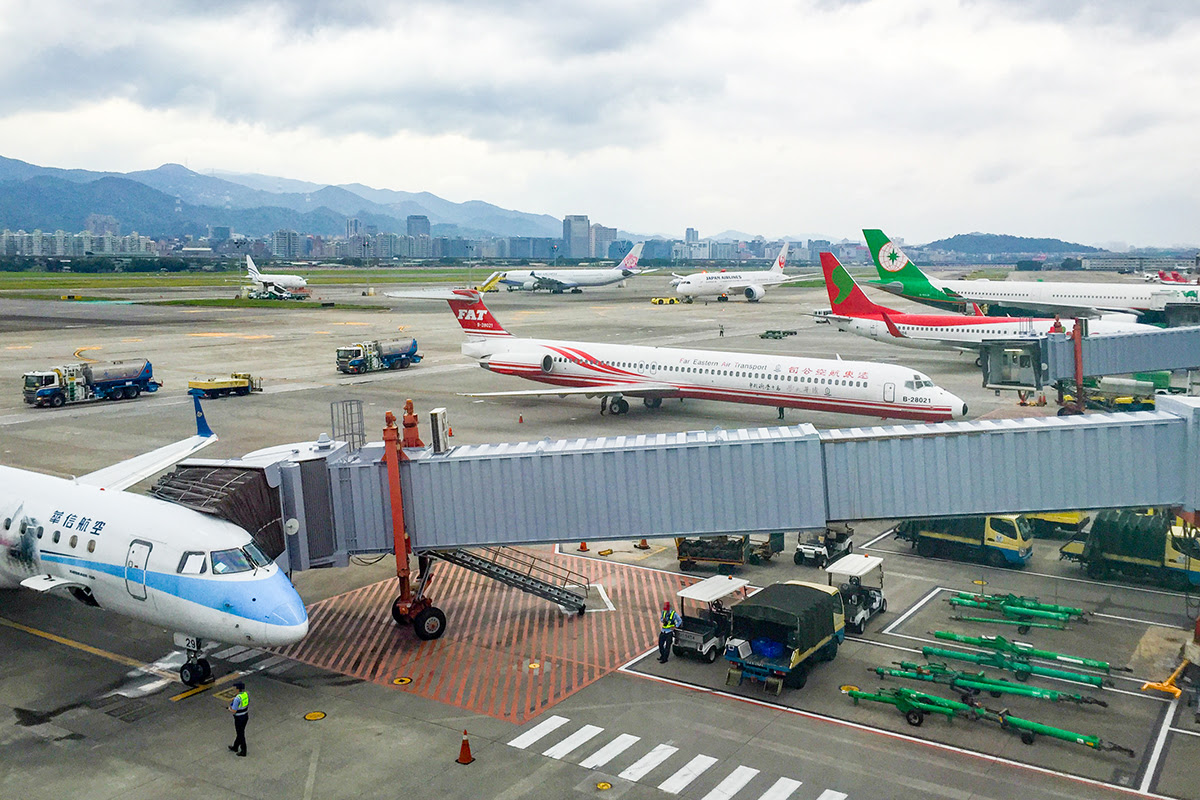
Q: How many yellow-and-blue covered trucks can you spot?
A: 3